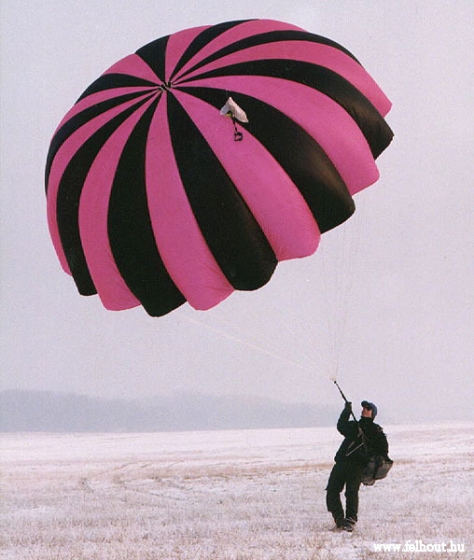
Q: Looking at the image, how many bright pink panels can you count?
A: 10